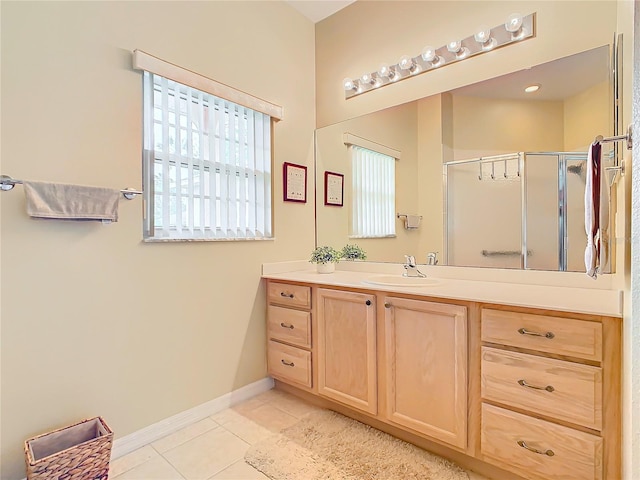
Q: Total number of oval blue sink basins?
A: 0